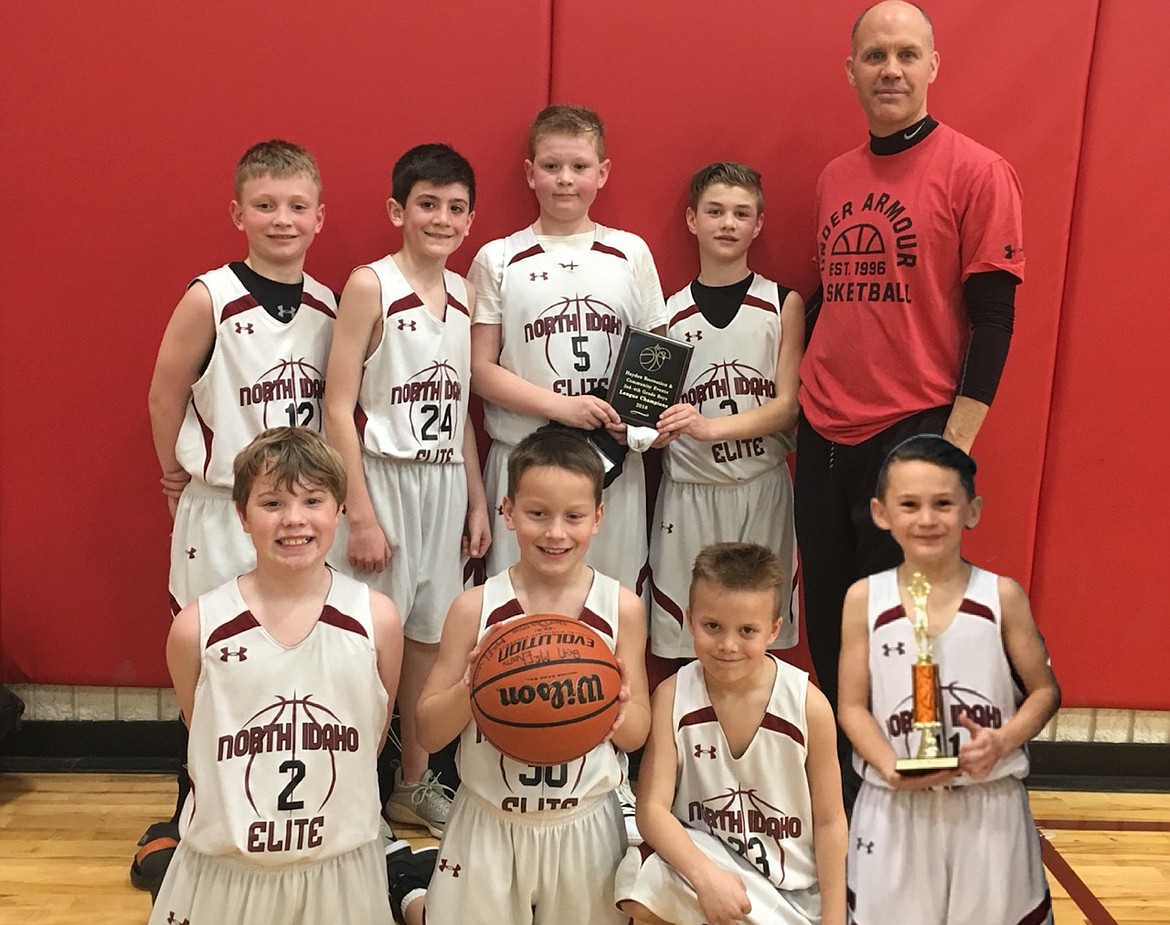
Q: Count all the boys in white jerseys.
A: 8